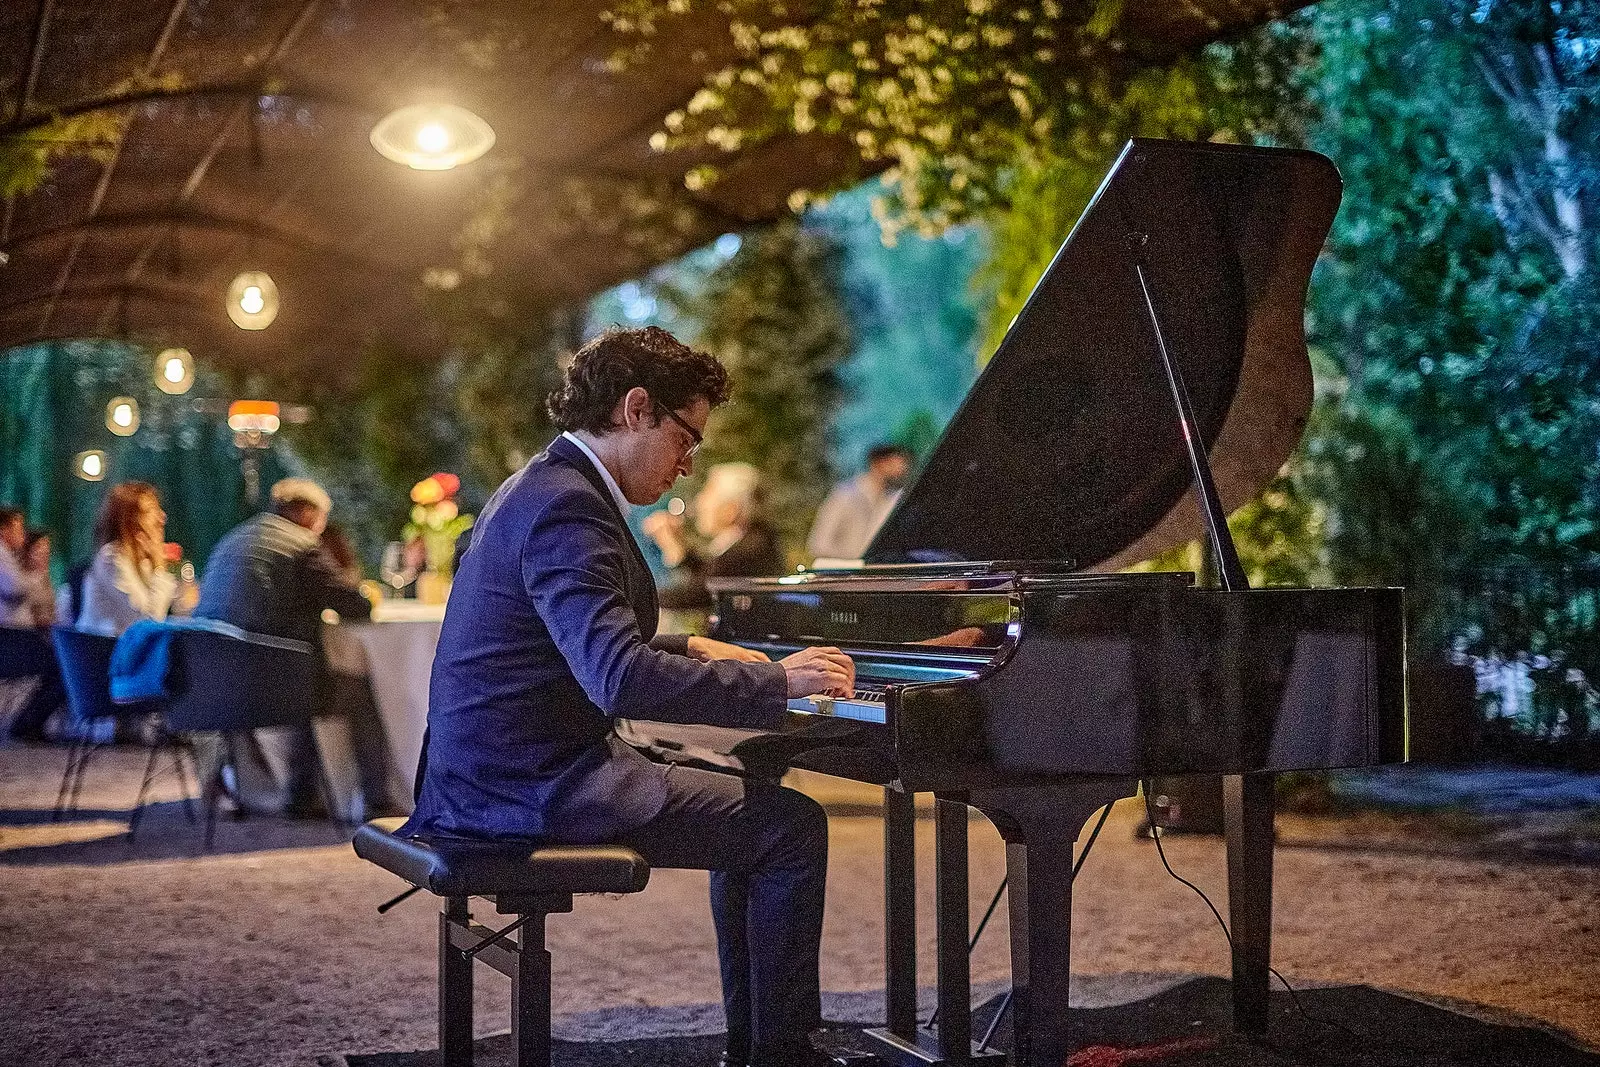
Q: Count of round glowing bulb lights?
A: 5